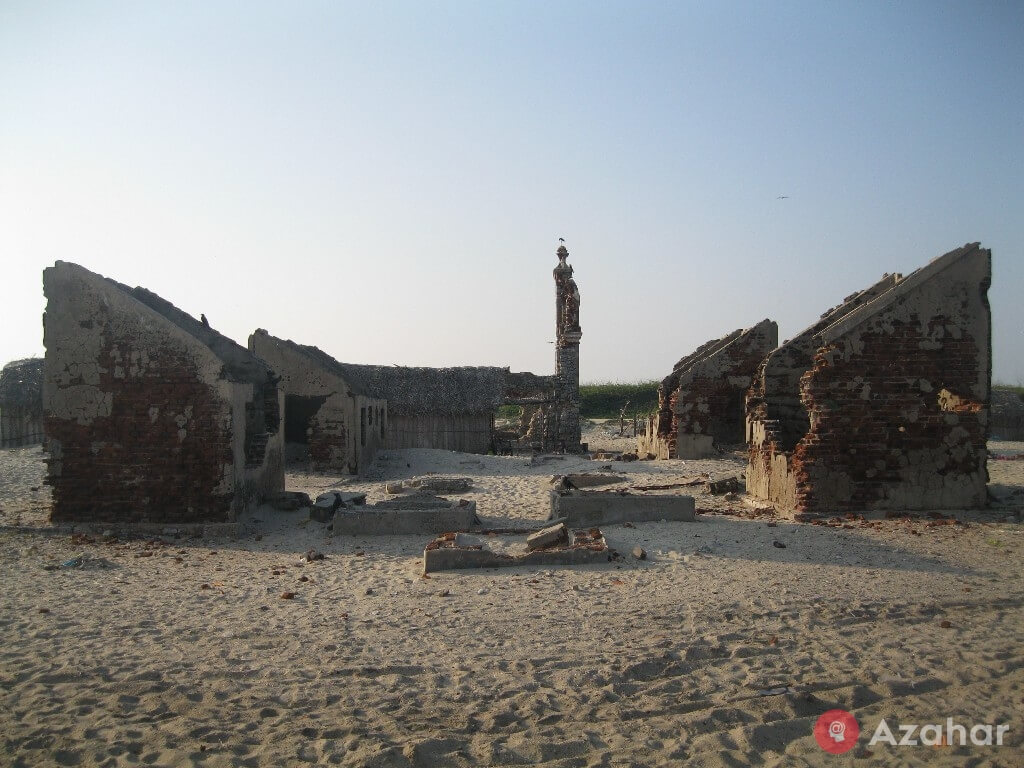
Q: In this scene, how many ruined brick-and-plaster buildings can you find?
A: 4